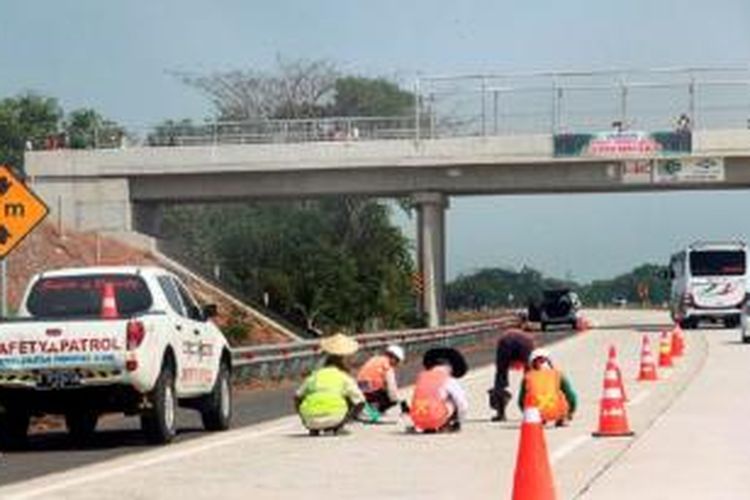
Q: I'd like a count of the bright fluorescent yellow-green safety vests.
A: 1